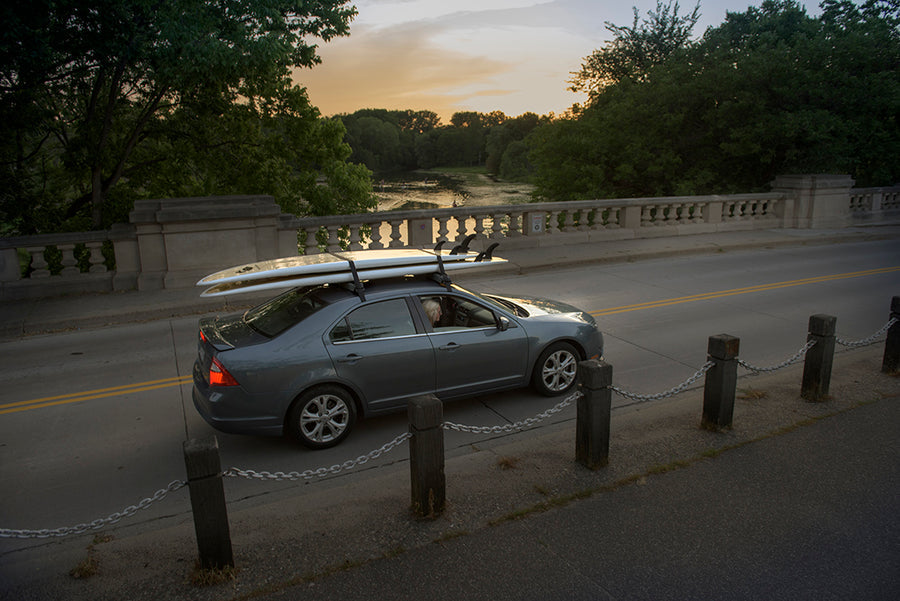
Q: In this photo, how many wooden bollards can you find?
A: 6